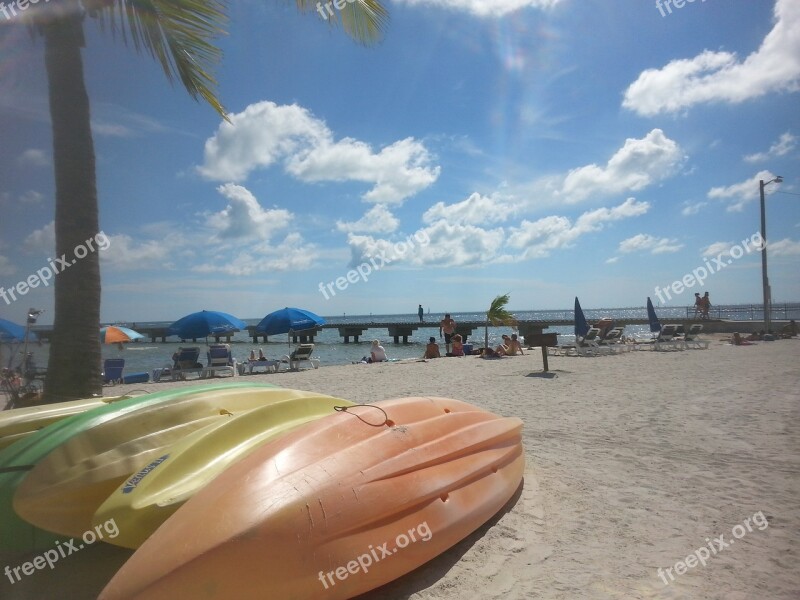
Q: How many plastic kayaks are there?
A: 5